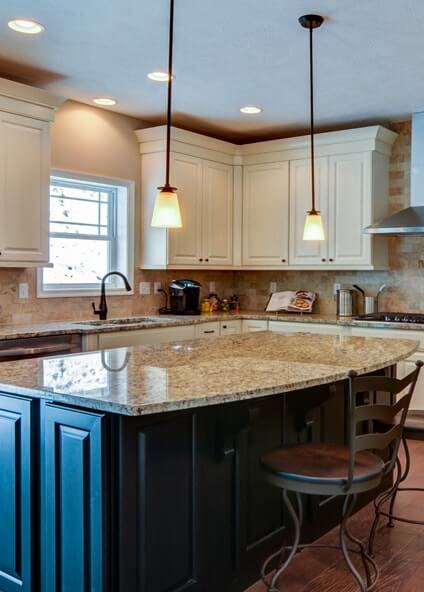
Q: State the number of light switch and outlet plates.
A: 6